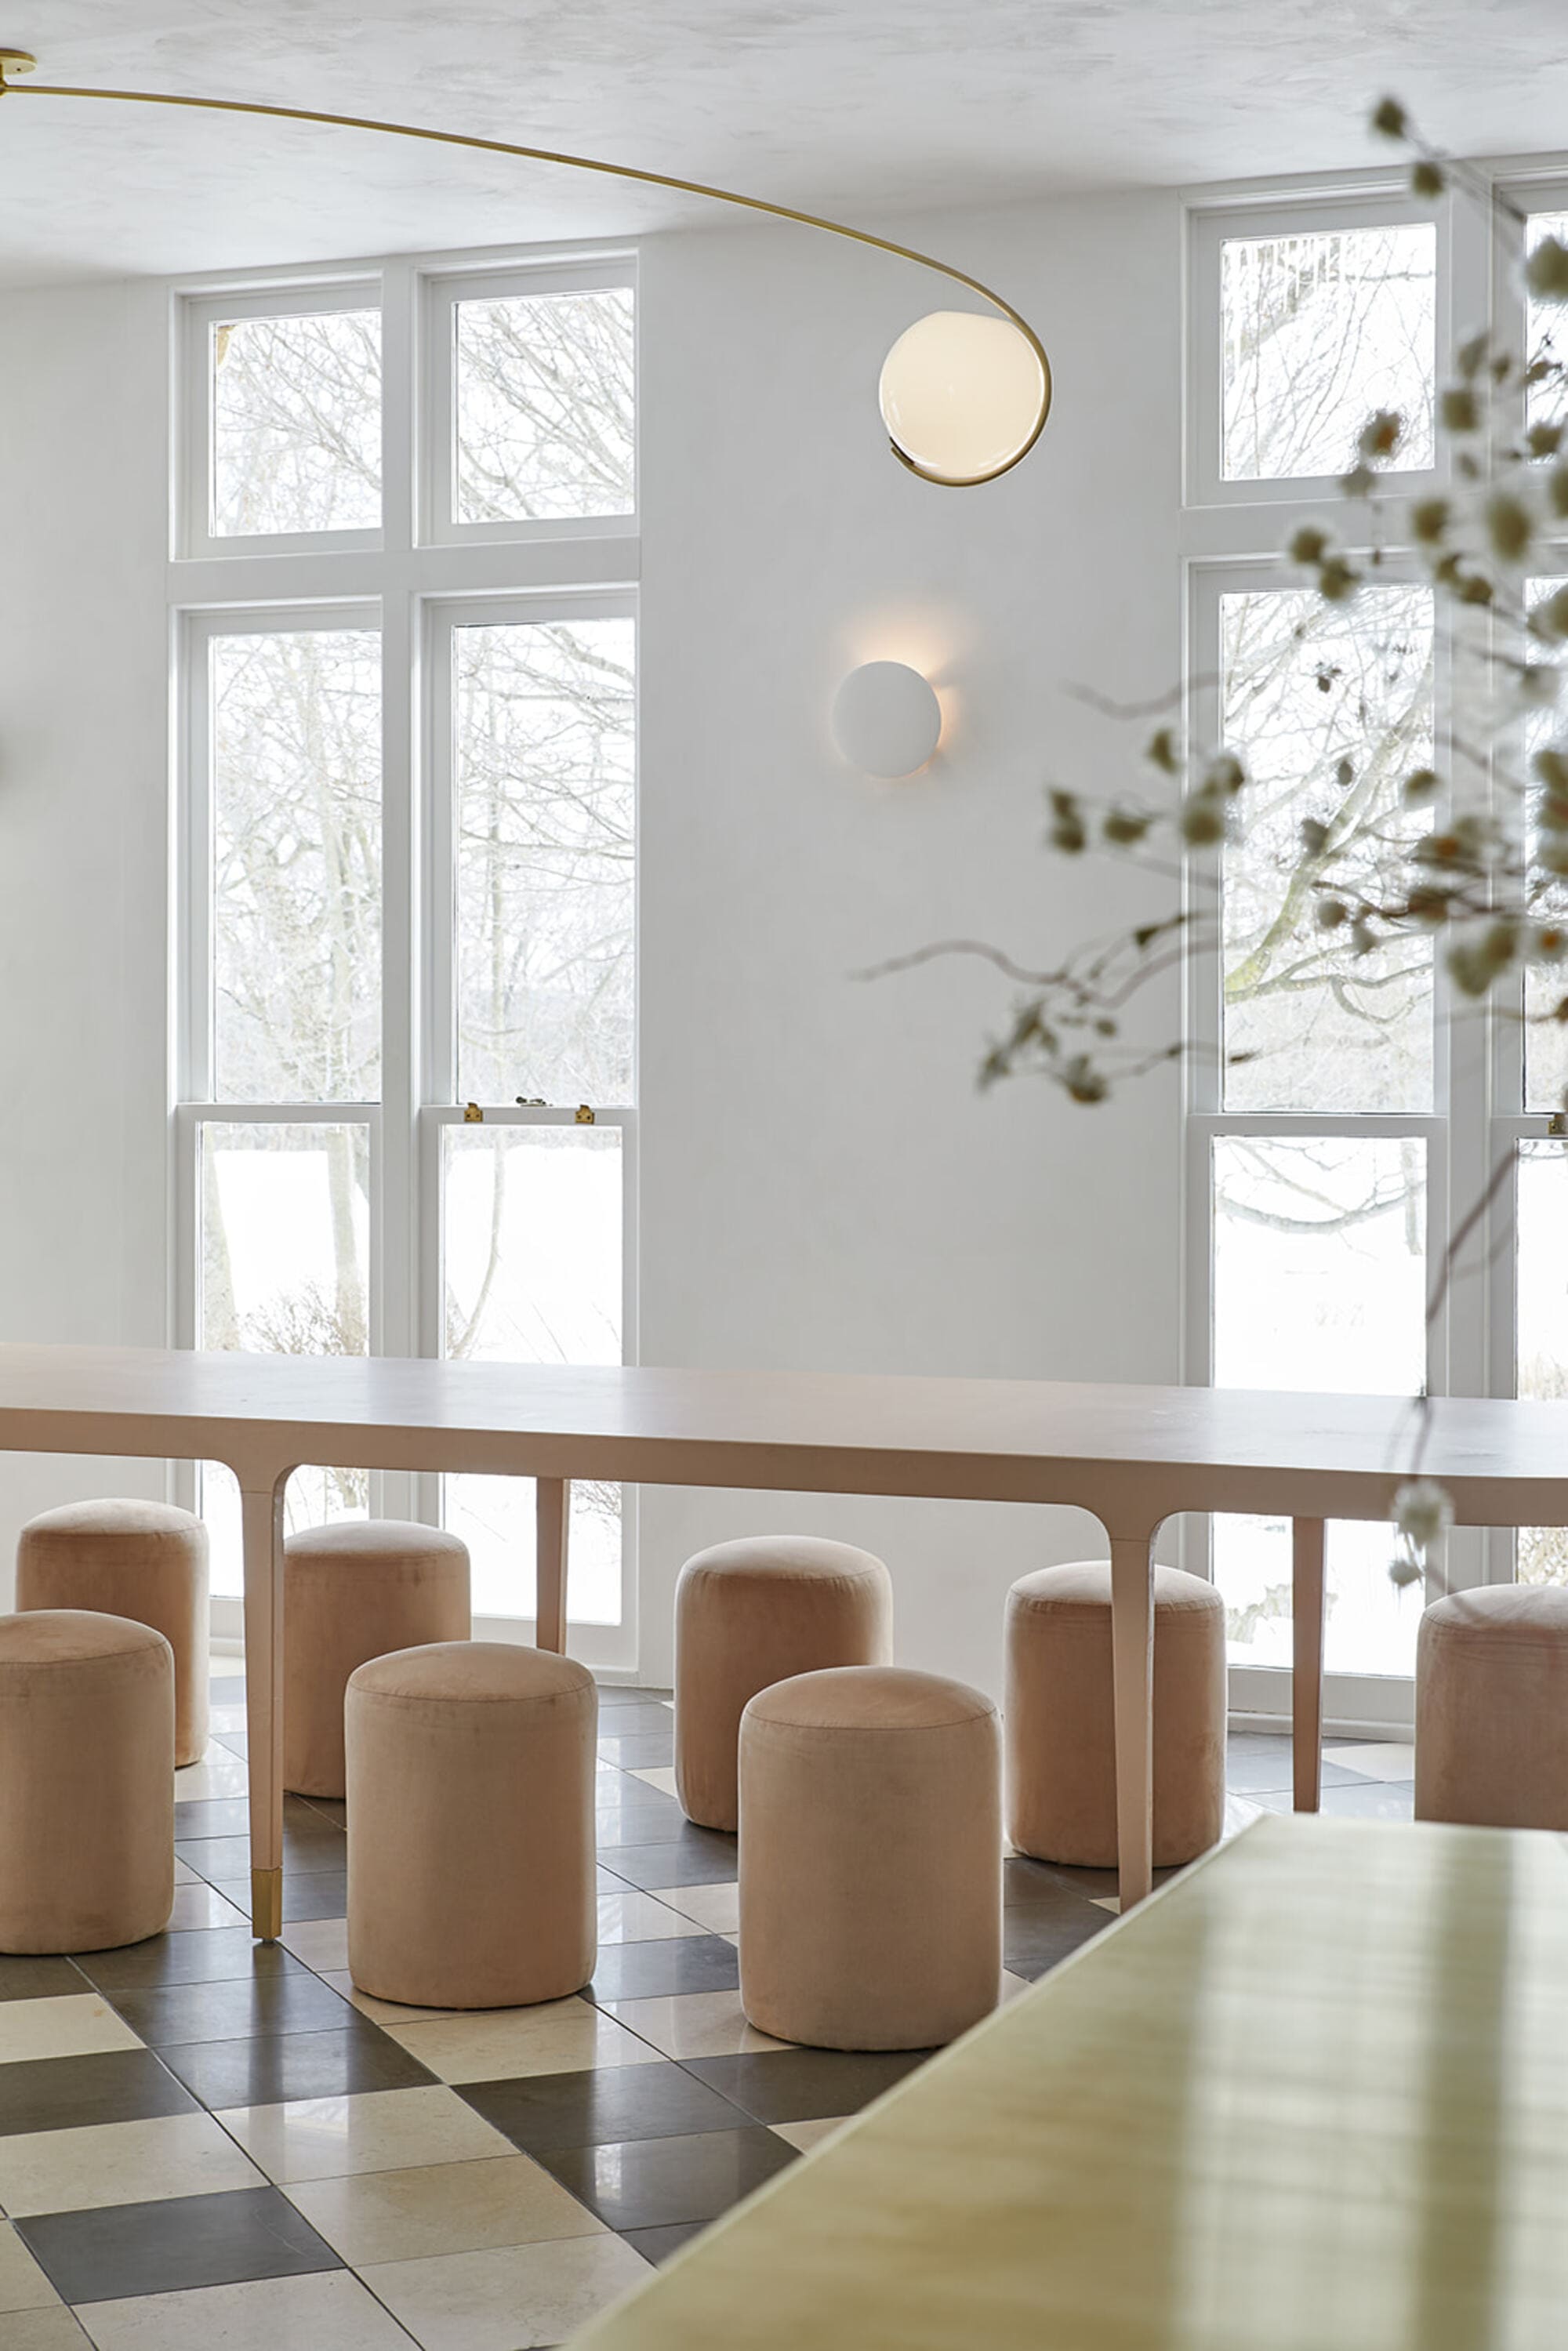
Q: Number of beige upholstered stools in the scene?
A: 8